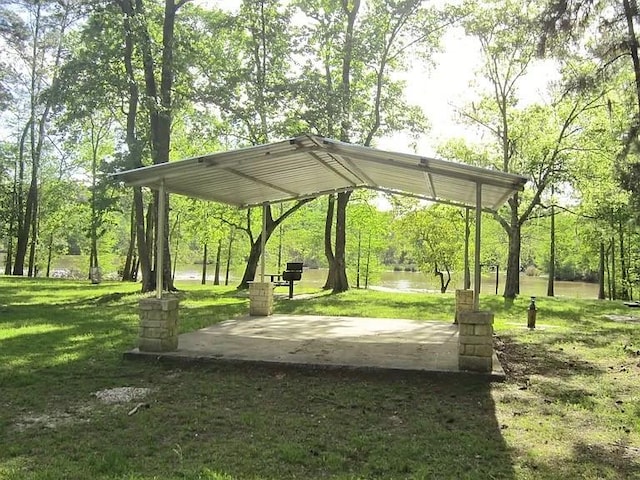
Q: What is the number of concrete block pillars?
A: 4